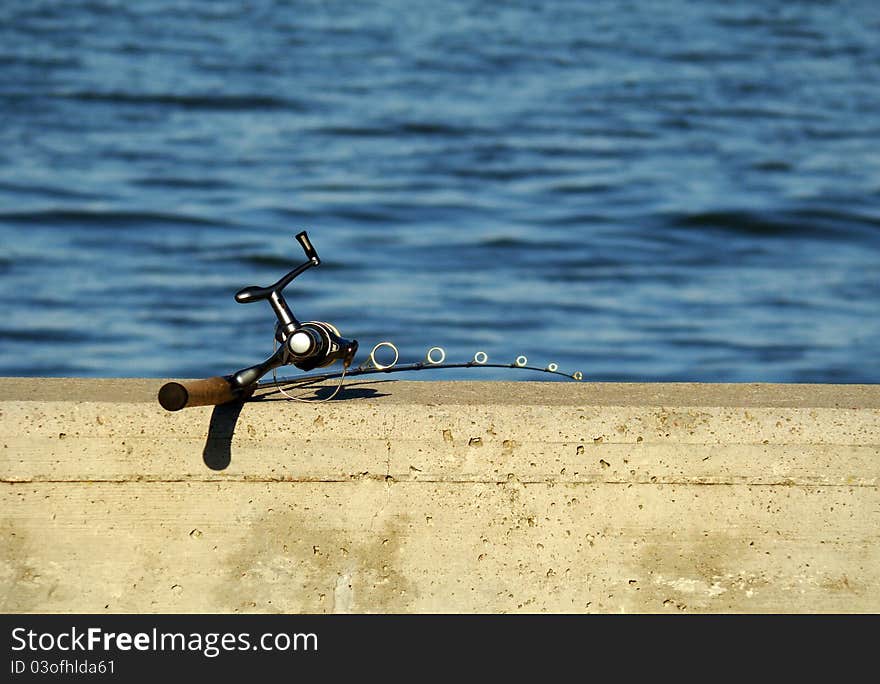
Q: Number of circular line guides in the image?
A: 6